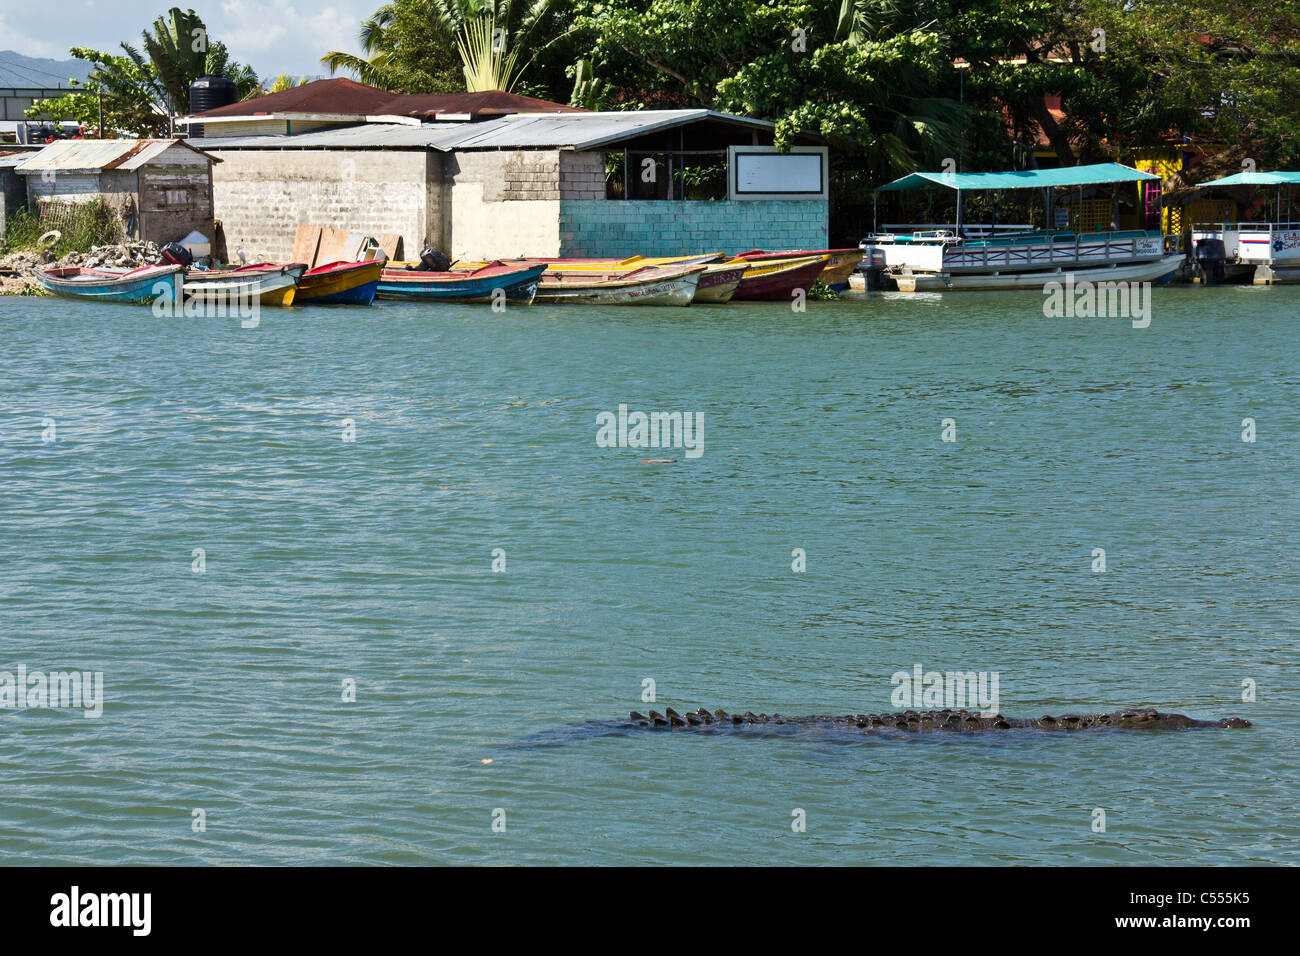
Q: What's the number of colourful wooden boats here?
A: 9